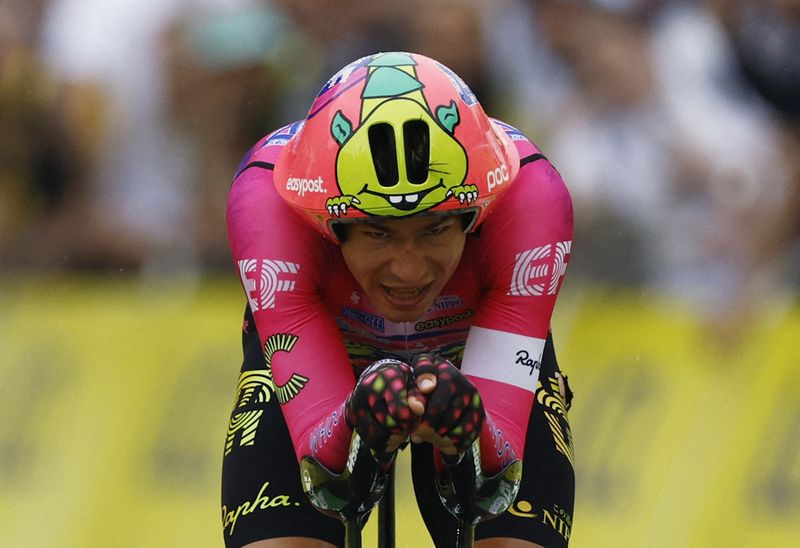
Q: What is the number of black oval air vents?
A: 2